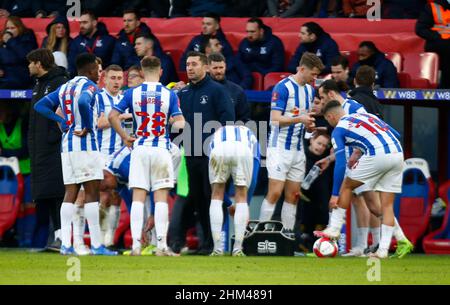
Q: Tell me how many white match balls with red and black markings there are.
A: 1